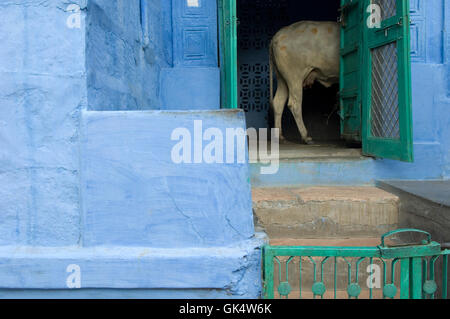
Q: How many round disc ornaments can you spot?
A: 5